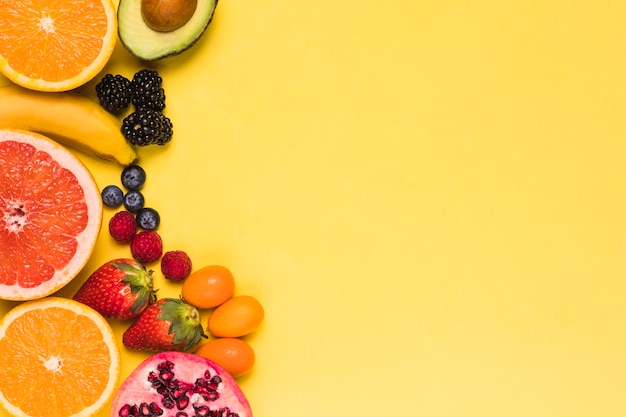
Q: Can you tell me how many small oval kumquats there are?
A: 3